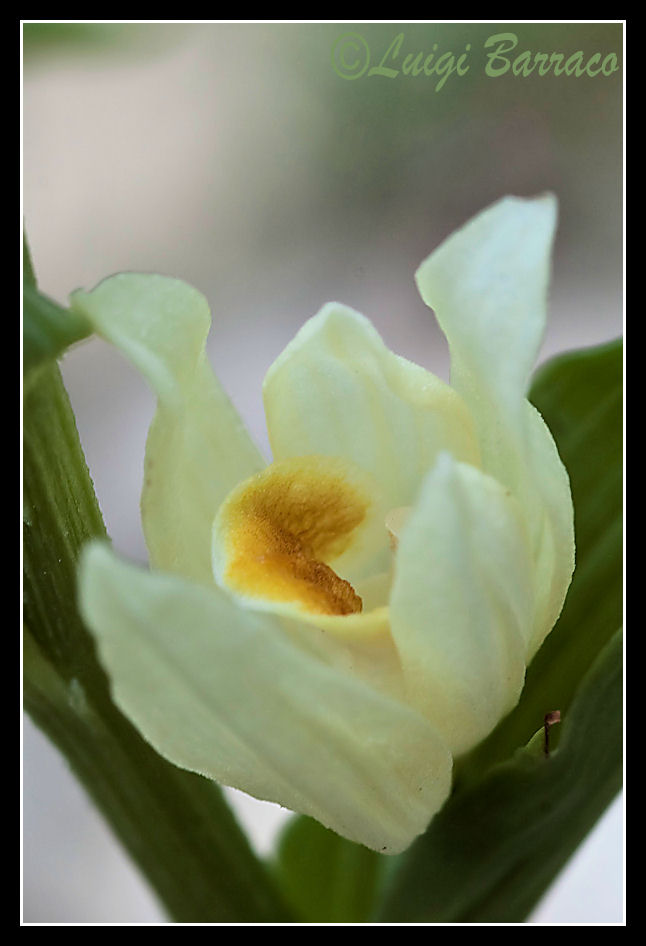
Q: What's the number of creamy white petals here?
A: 5